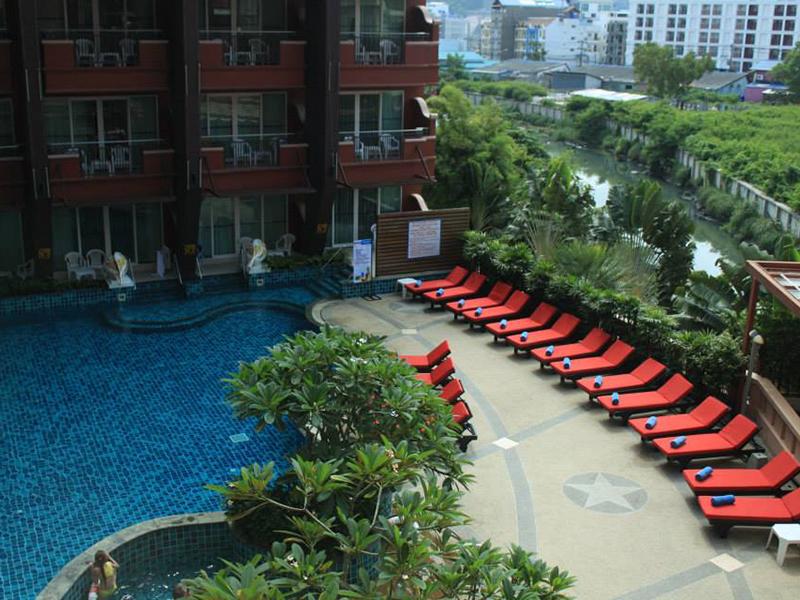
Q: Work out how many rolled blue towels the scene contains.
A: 14